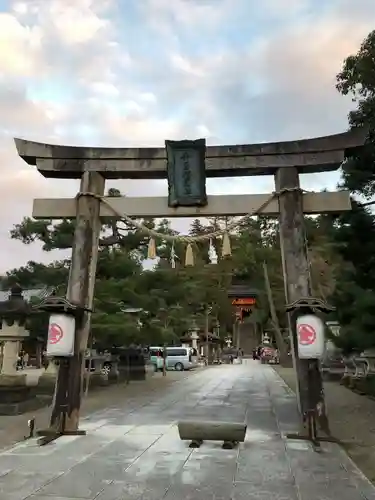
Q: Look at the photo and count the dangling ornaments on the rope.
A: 5